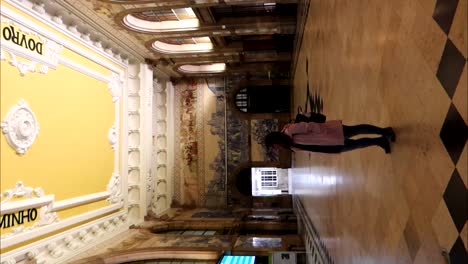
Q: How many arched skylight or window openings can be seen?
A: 3